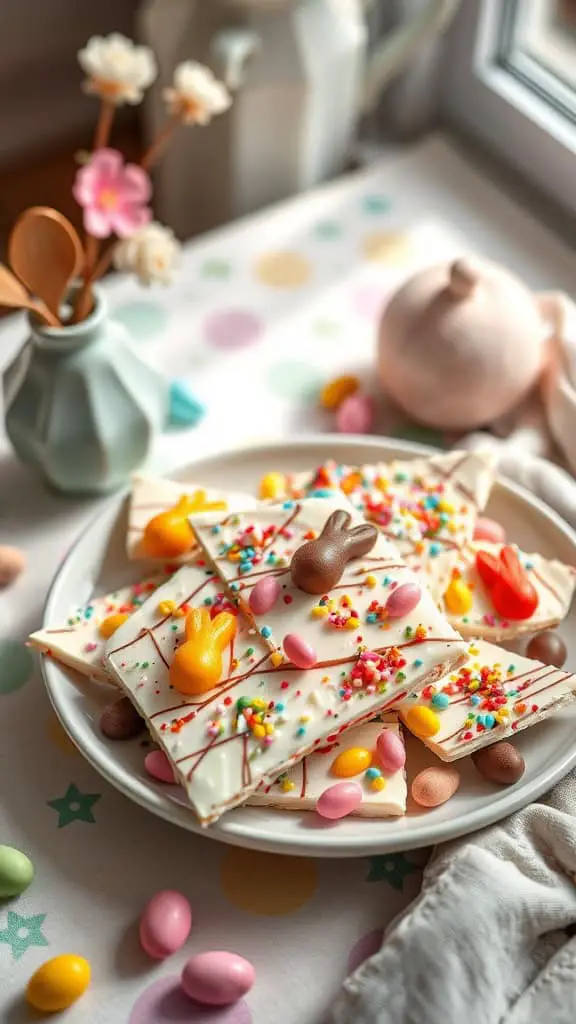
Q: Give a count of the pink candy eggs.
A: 10